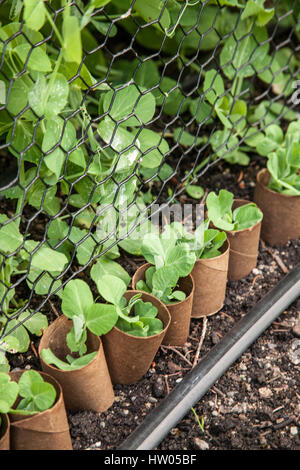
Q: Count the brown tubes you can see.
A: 8